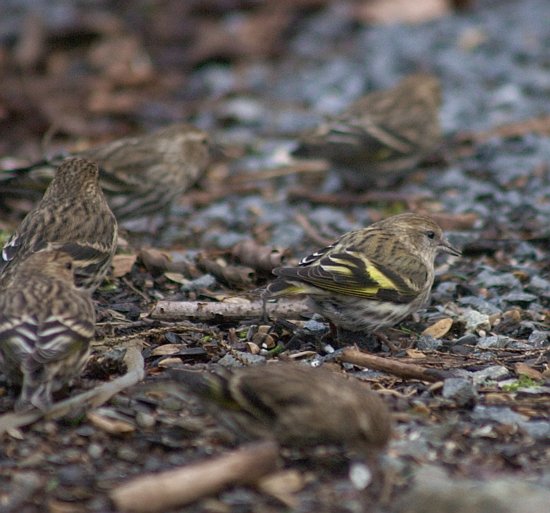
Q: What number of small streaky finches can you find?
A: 6